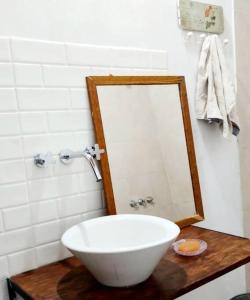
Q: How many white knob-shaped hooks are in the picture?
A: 3